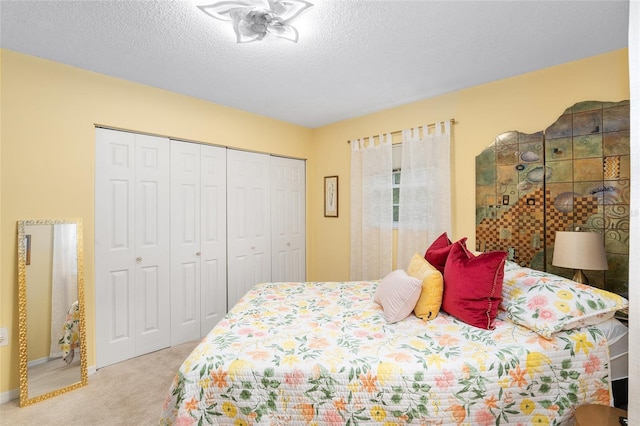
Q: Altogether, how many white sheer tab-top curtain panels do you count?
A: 2